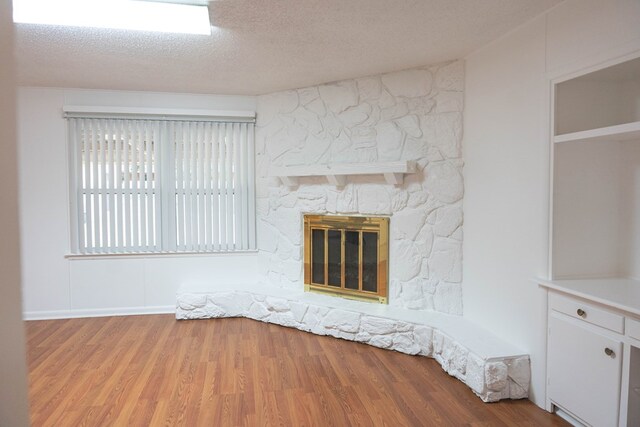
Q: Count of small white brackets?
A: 3